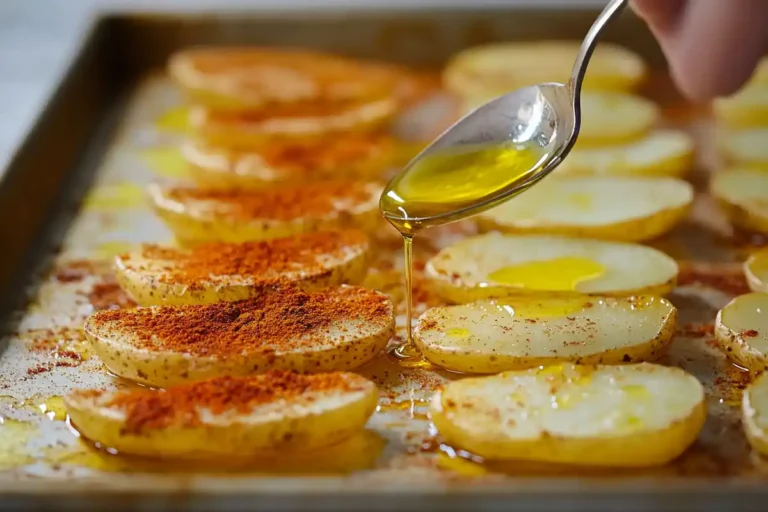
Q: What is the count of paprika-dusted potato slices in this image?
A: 7